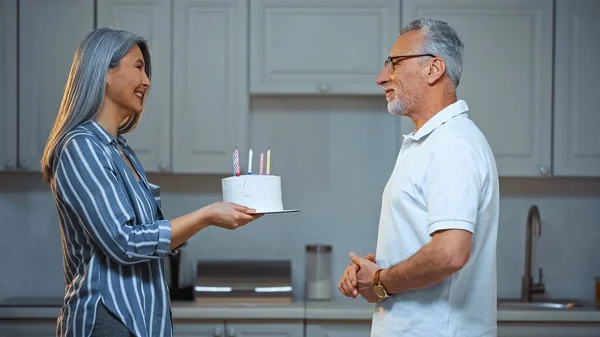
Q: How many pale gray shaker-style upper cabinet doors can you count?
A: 7